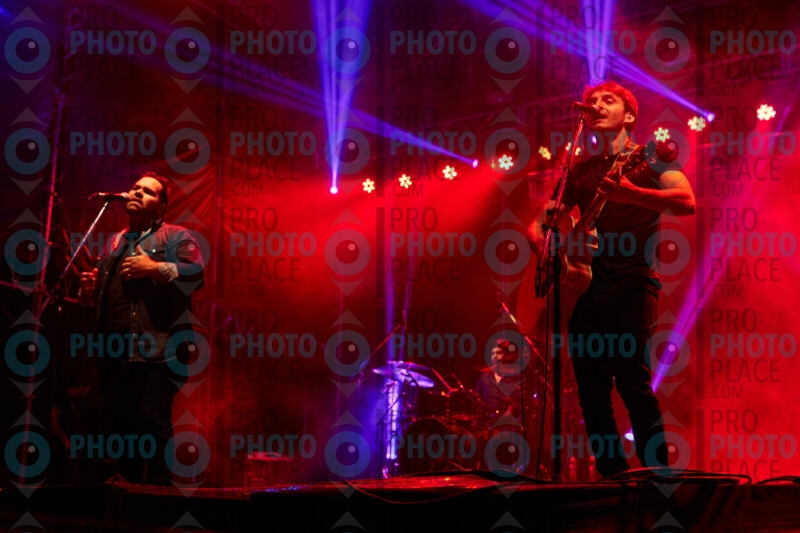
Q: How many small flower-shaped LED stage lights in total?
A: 9